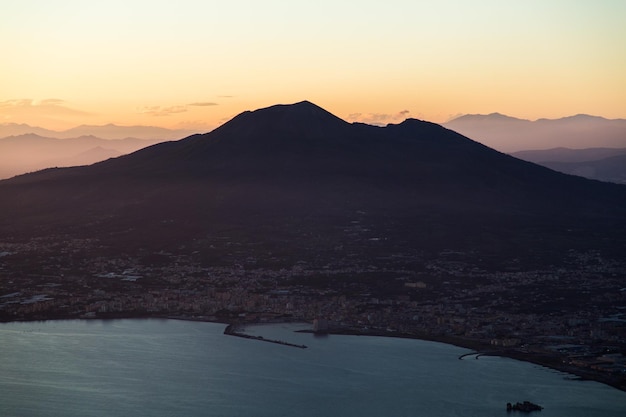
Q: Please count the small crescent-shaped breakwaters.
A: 2